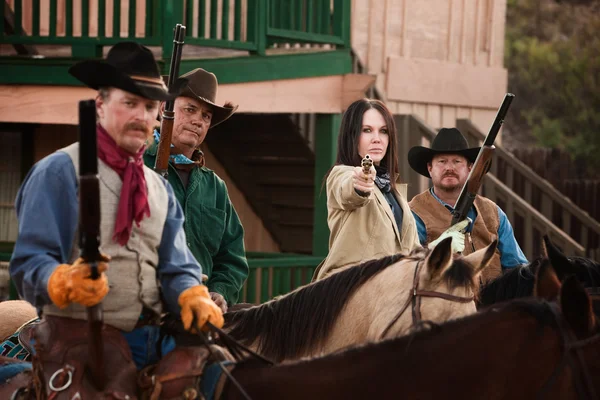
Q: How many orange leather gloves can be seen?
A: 2